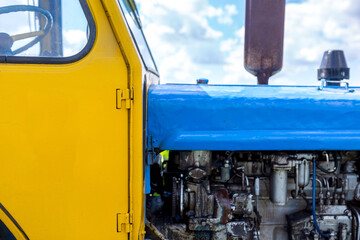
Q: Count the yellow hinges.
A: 2